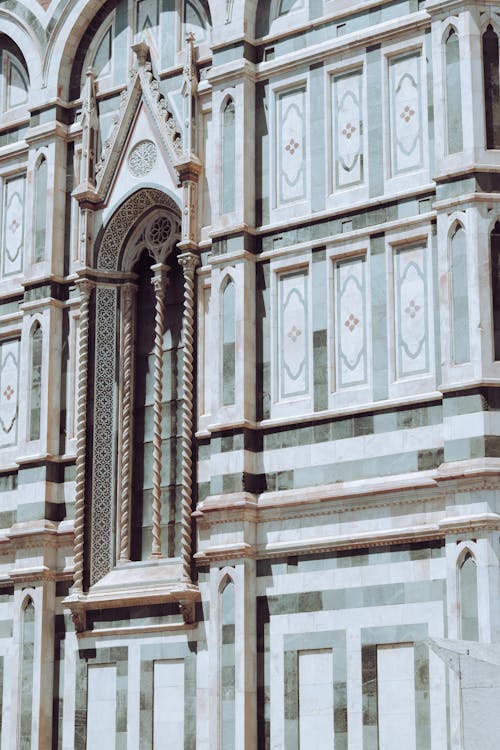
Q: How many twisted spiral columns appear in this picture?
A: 4